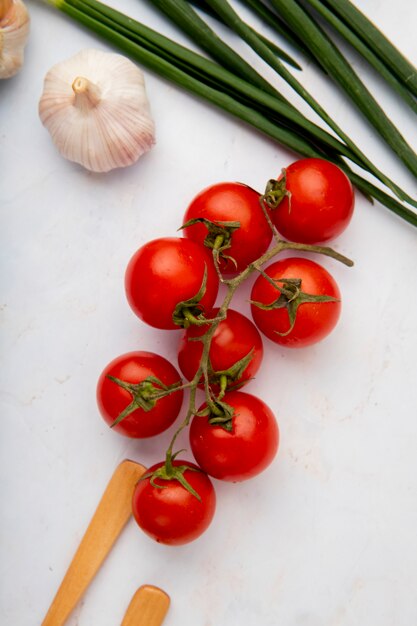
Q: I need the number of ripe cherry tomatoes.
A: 8